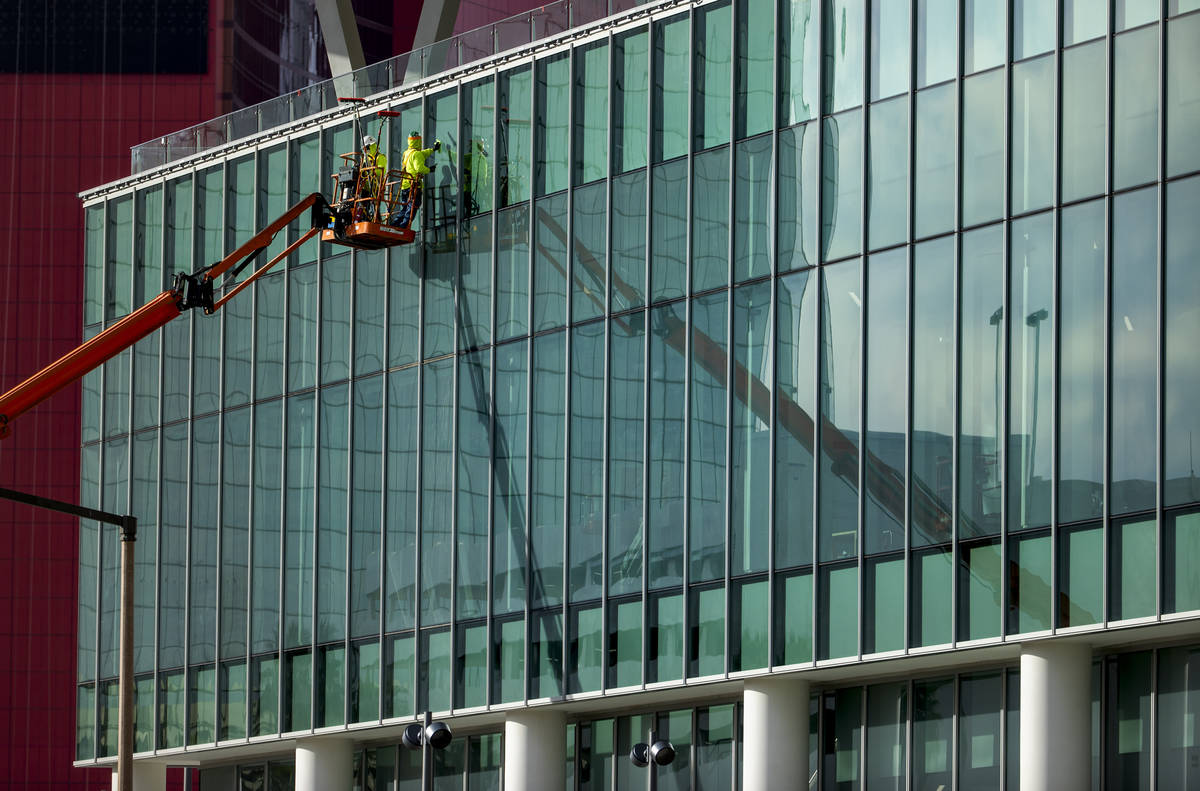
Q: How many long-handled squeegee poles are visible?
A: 2